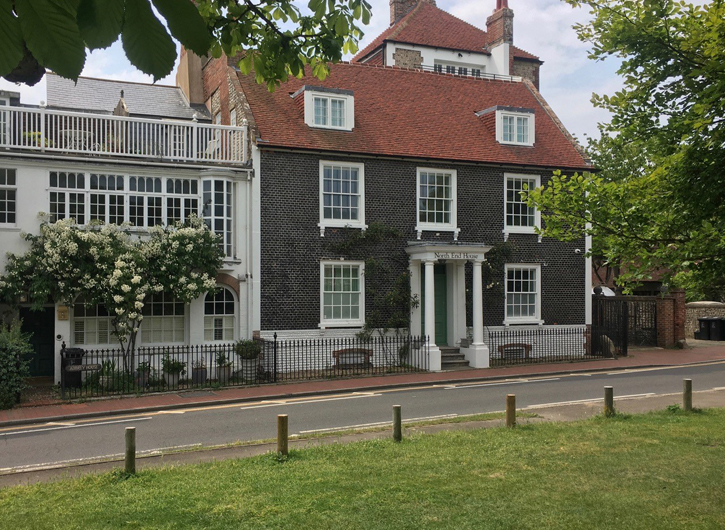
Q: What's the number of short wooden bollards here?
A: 6